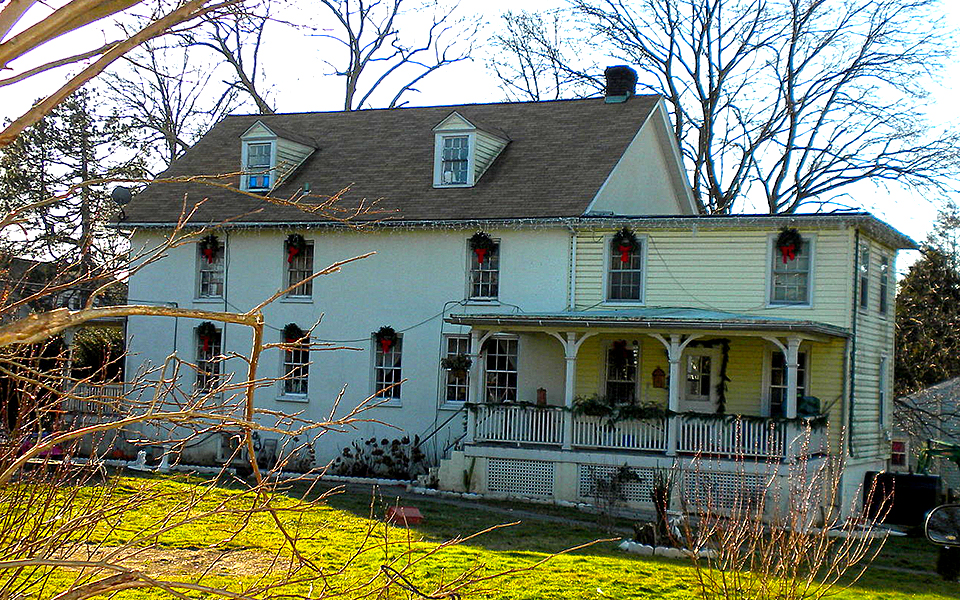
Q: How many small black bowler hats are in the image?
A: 0